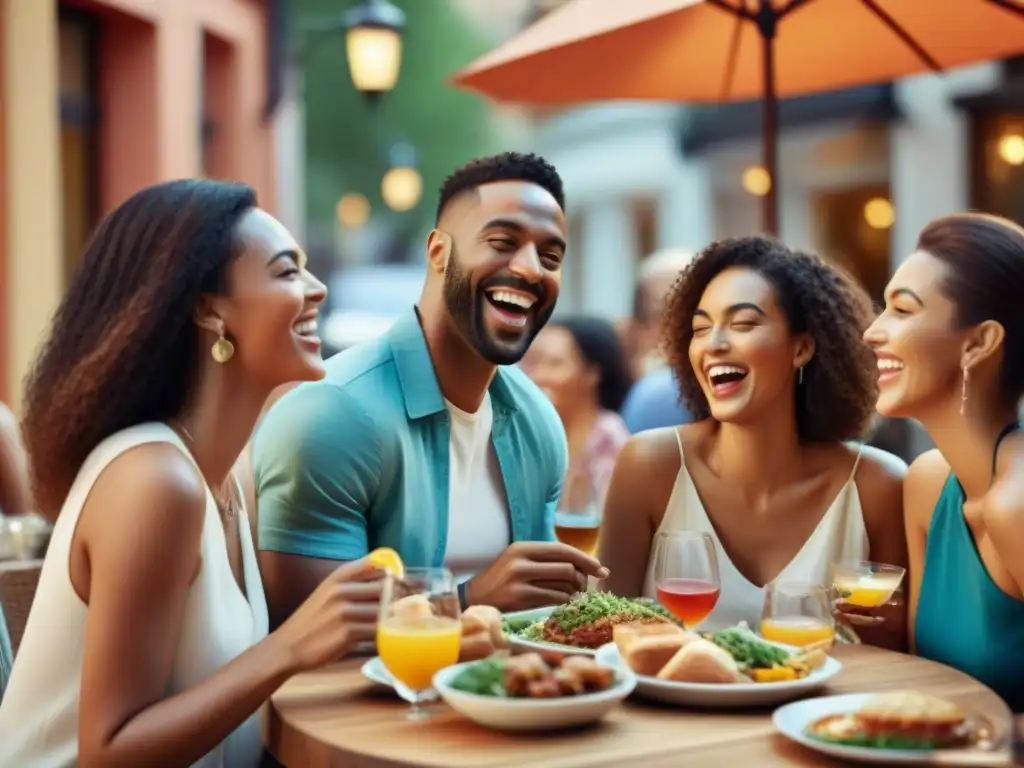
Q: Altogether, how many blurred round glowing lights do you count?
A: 5